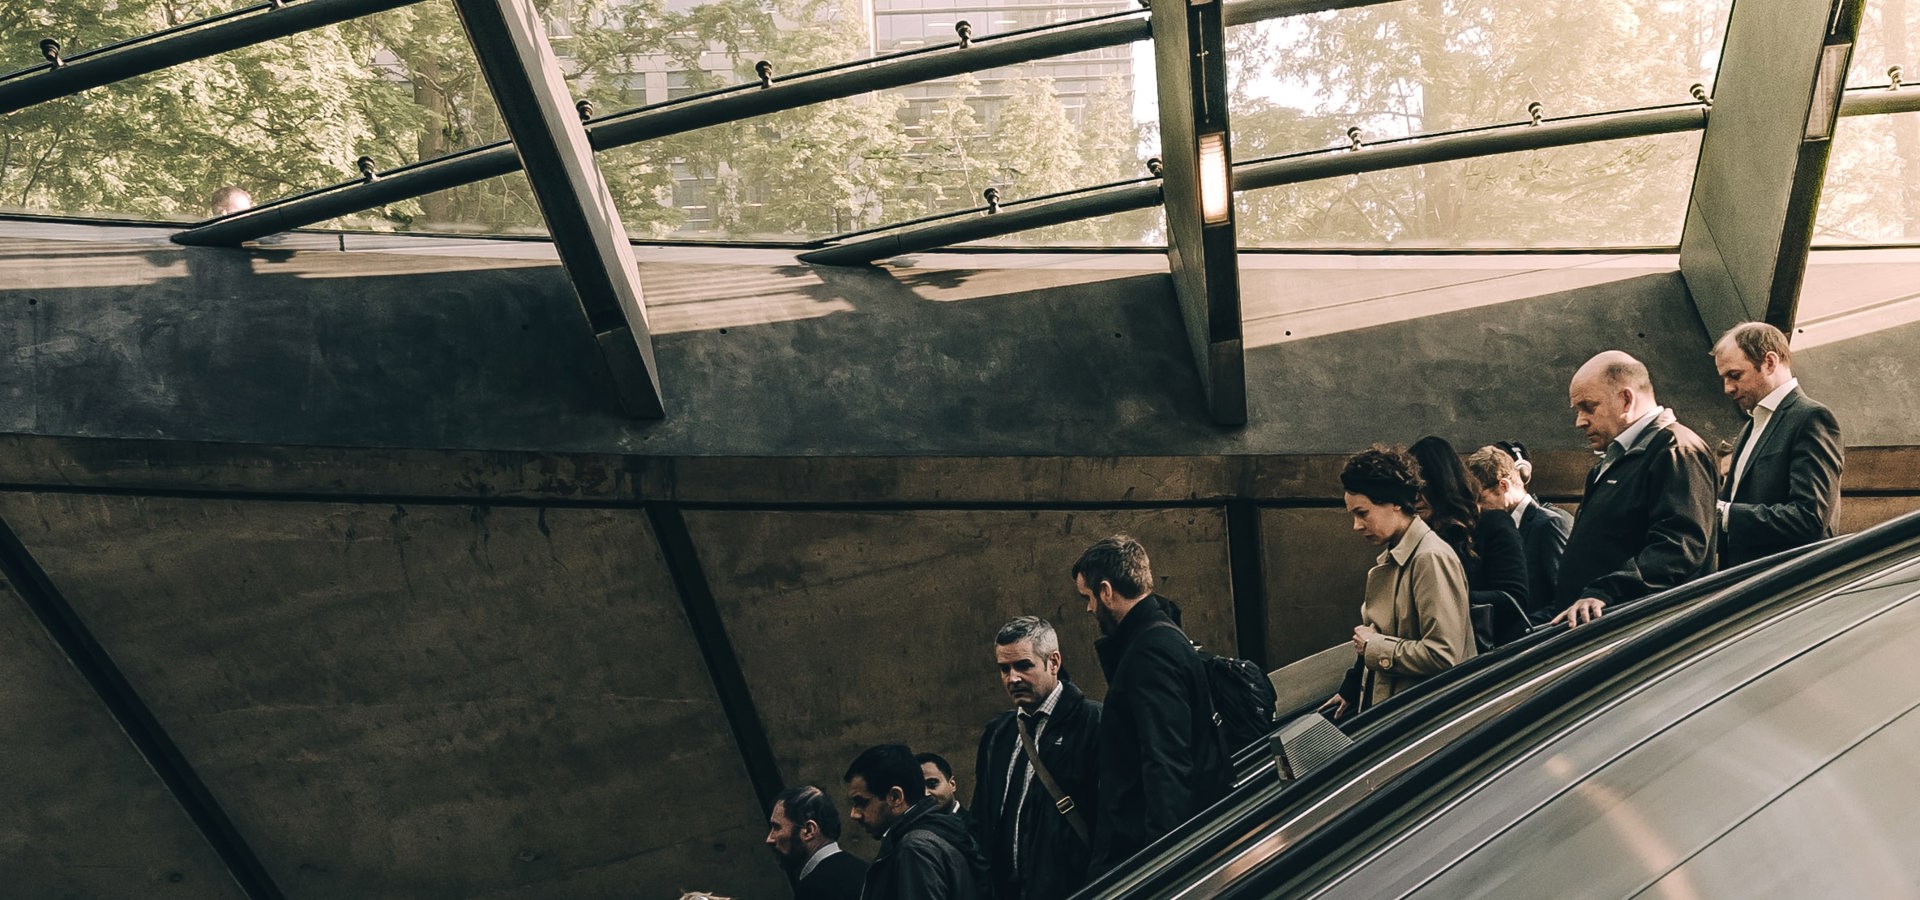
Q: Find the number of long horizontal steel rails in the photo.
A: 3